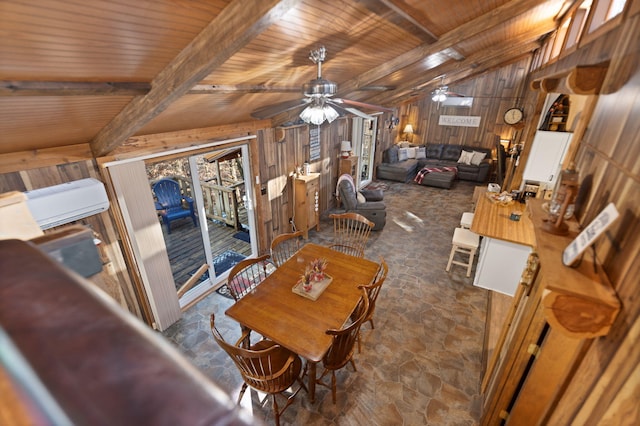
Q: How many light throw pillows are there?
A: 5